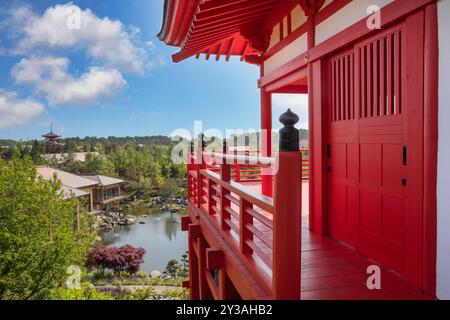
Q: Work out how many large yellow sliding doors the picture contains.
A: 0